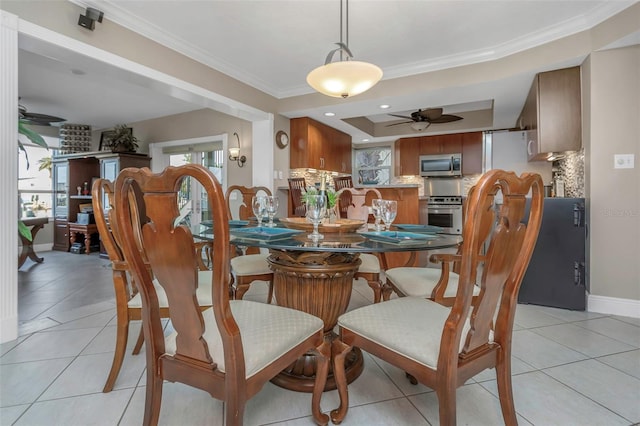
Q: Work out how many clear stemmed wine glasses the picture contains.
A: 5